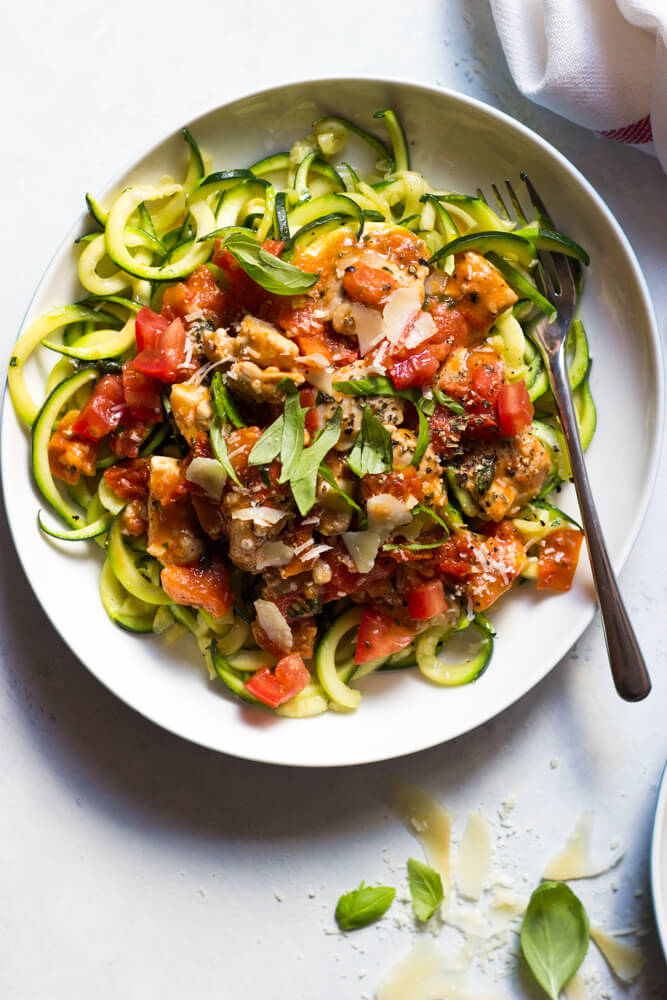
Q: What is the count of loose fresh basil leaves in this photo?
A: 3